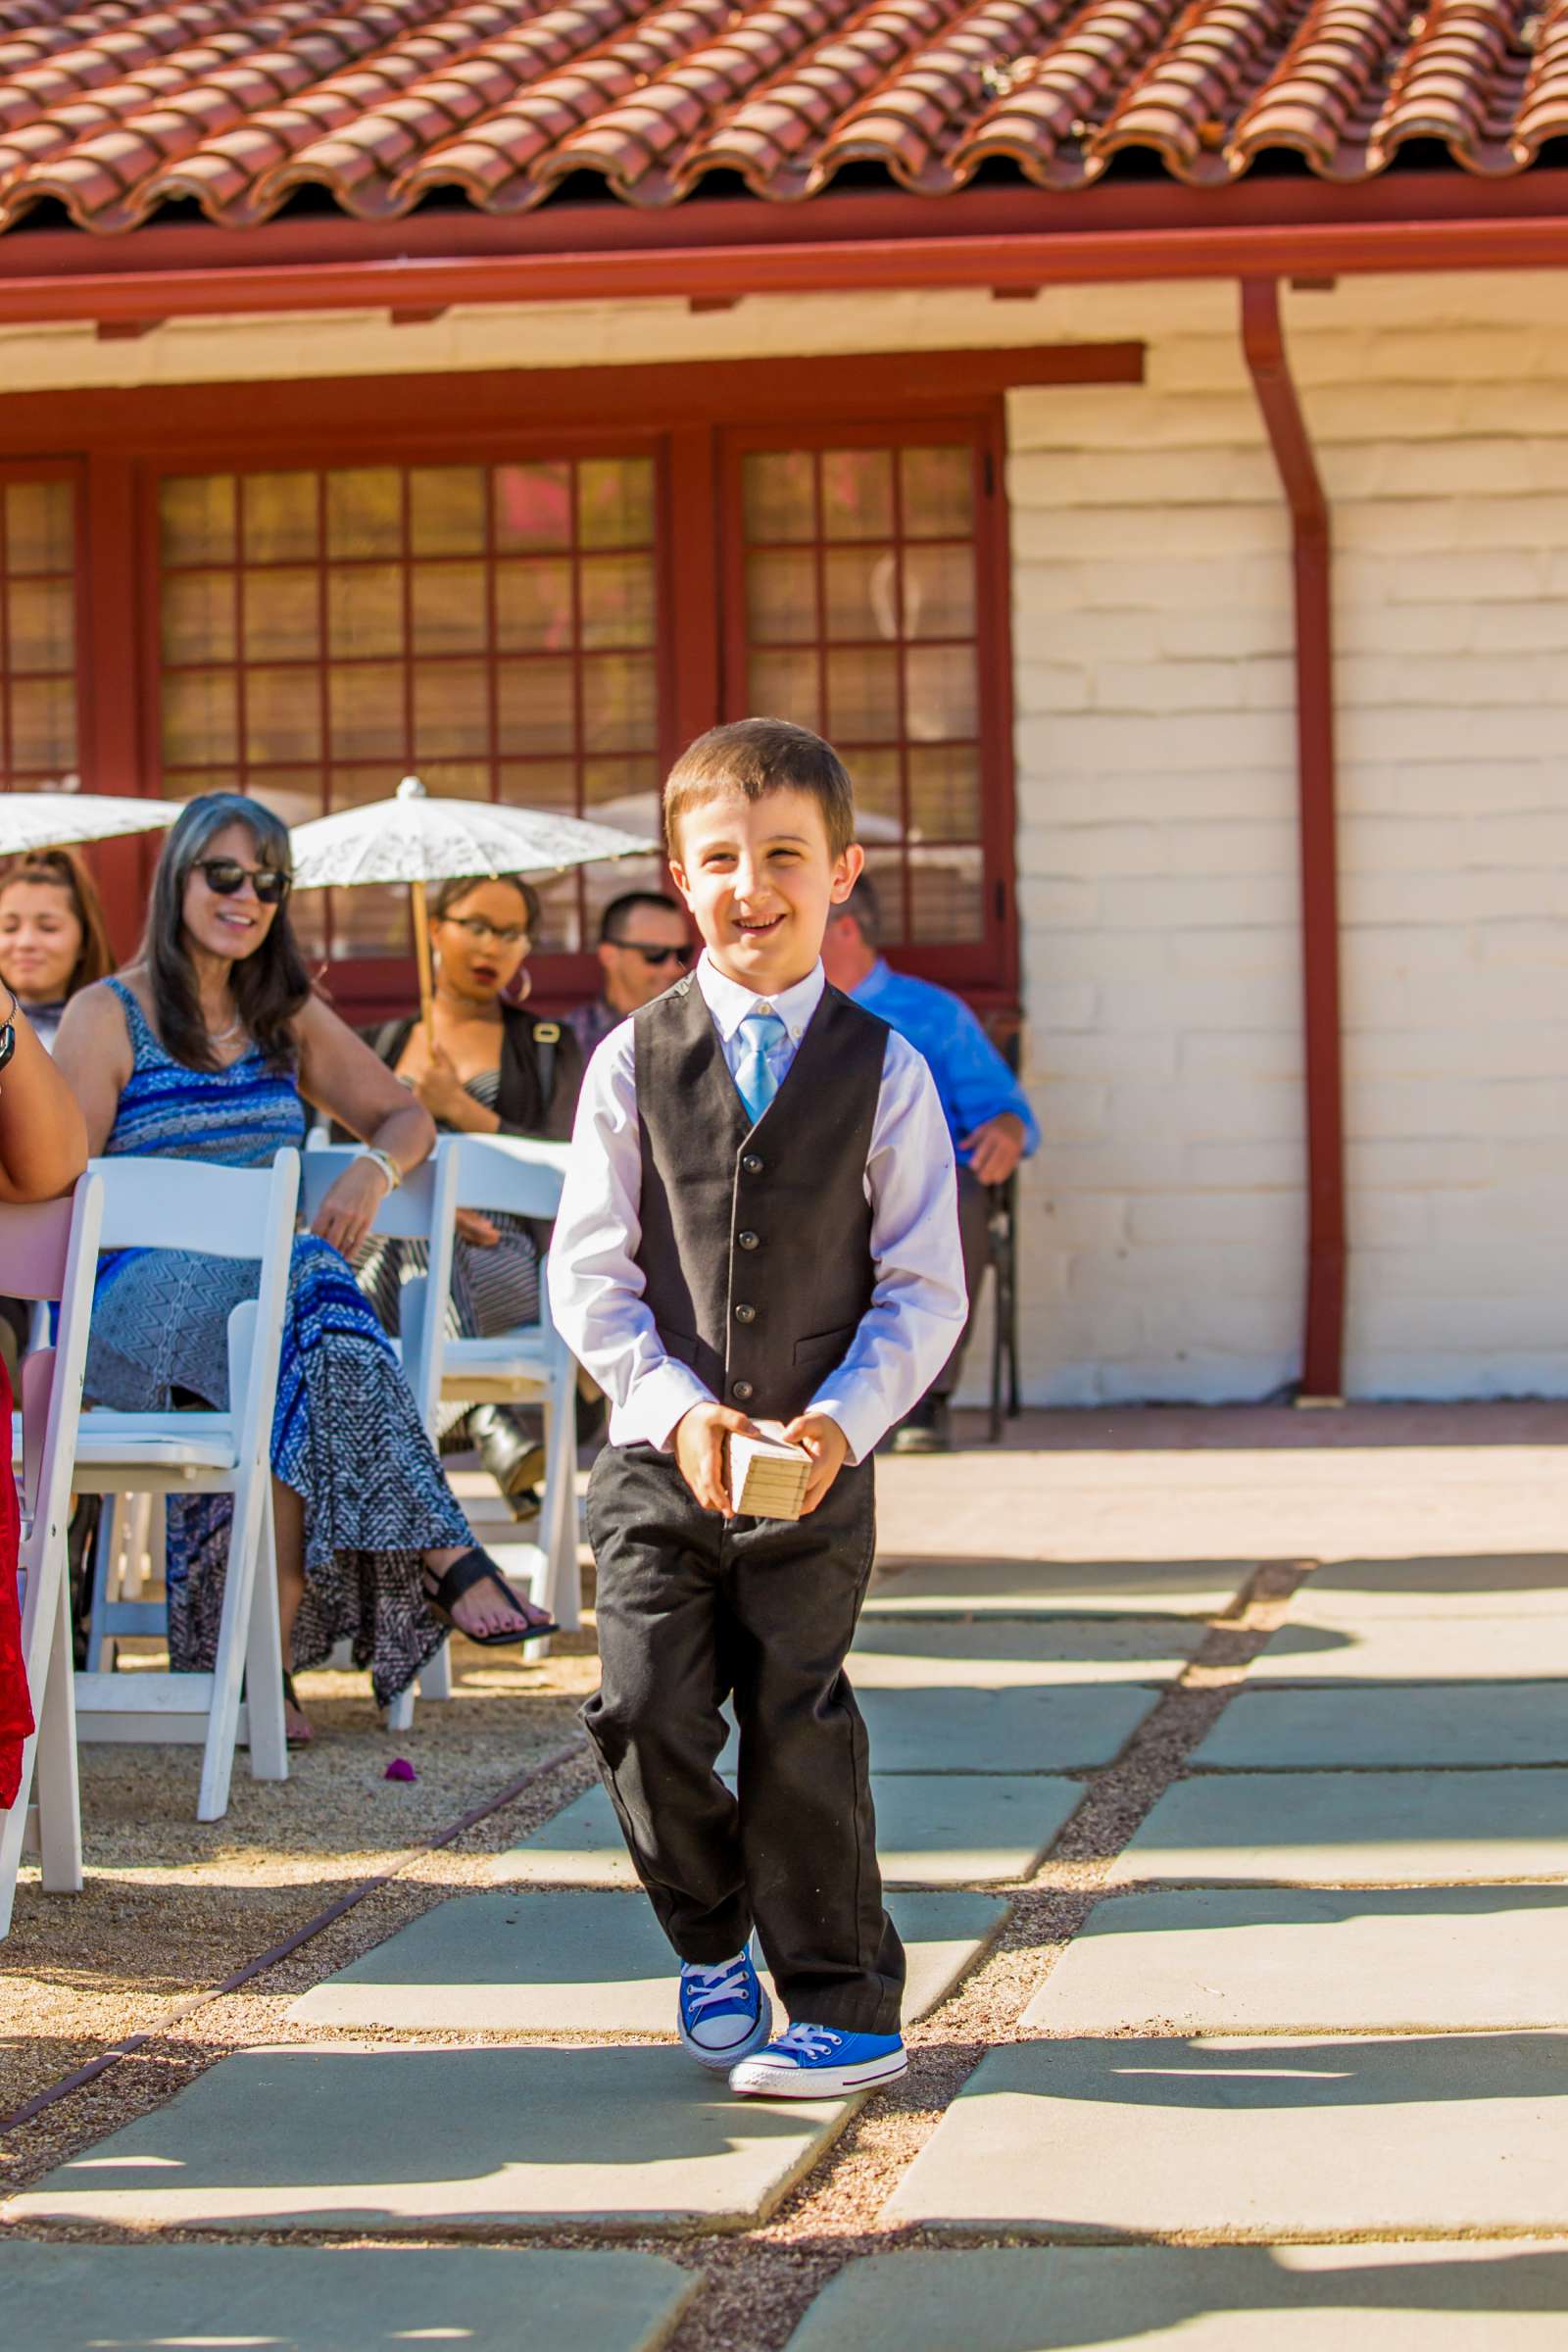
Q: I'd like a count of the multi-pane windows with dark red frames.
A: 3